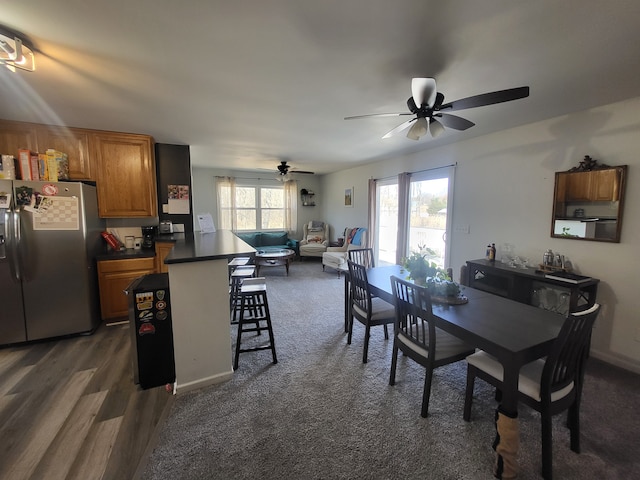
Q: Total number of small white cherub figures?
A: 0